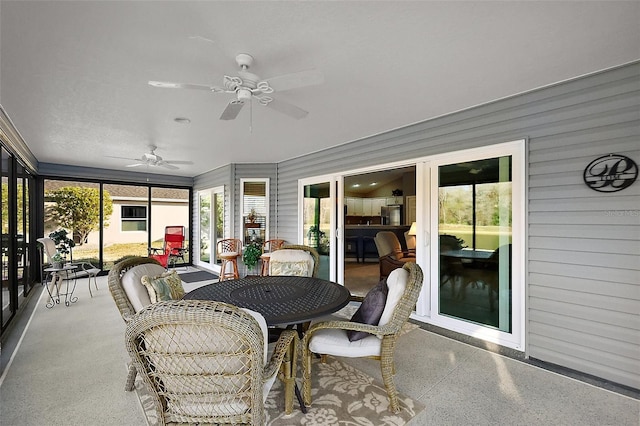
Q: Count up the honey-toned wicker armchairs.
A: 4